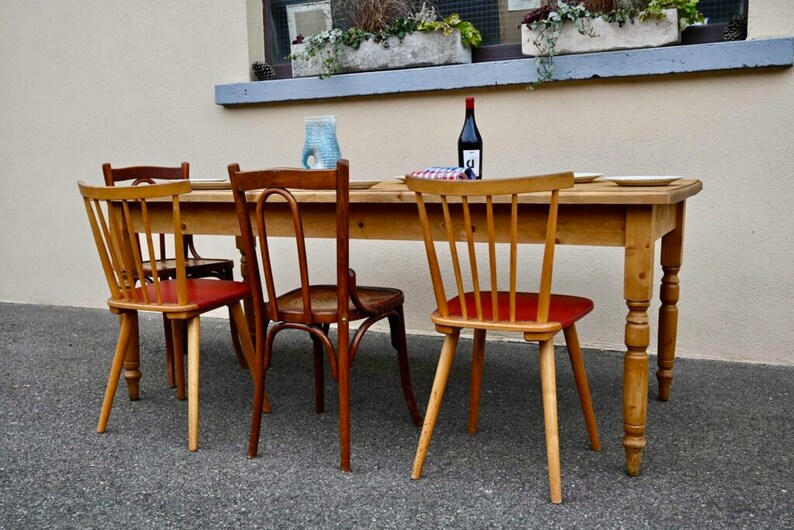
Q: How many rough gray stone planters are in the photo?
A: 2